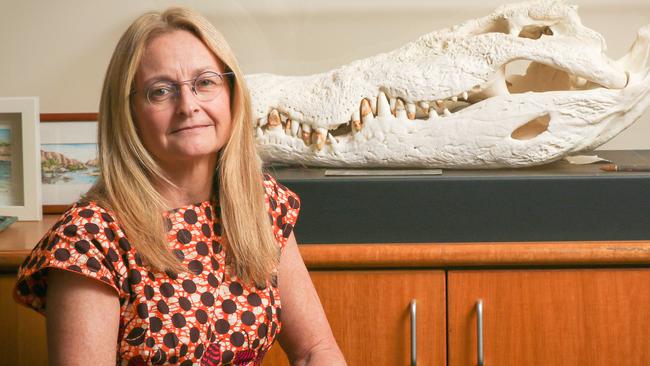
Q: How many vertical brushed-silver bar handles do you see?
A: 2